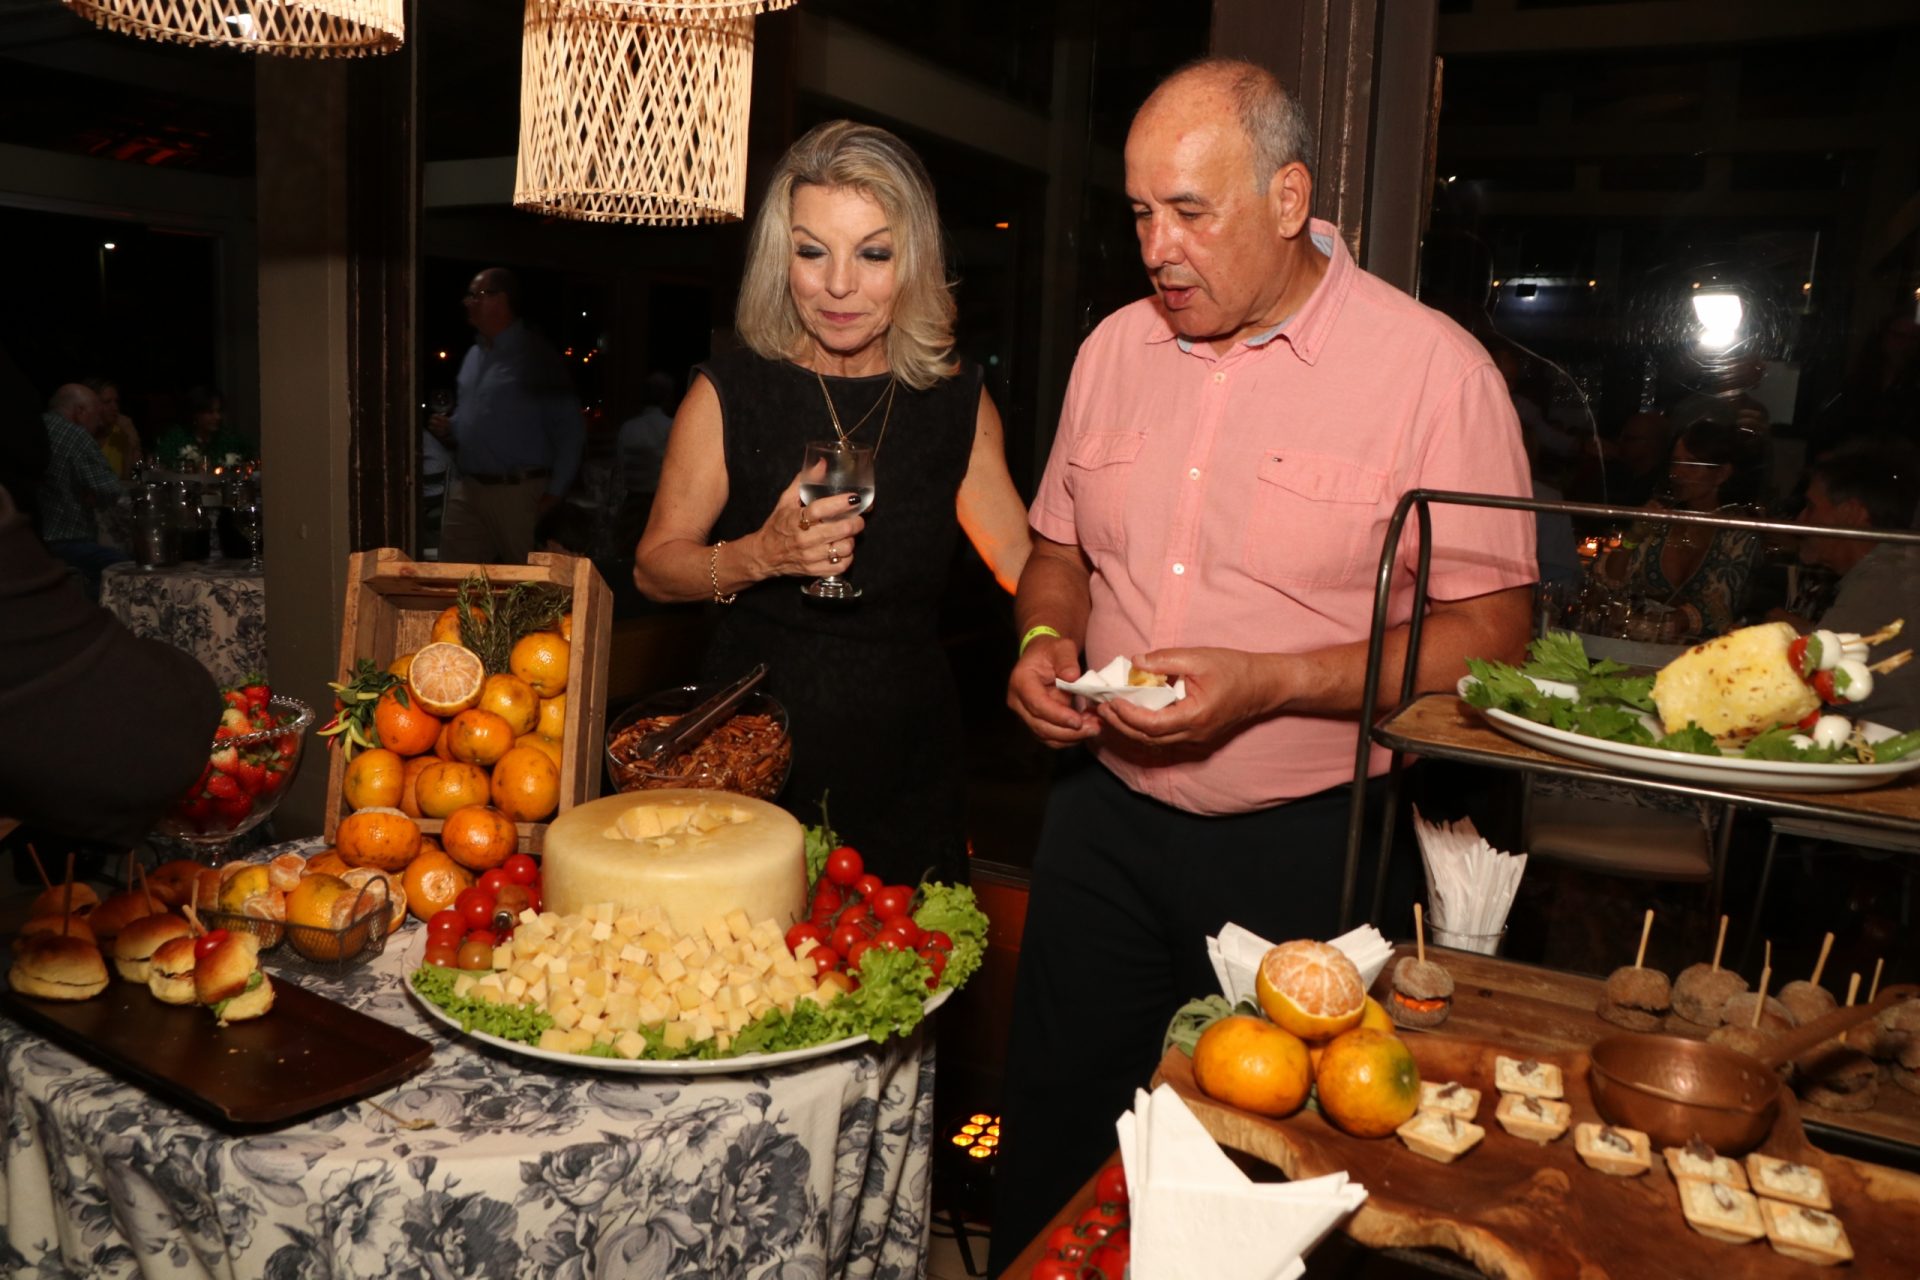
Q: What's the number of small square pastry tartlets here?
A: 9